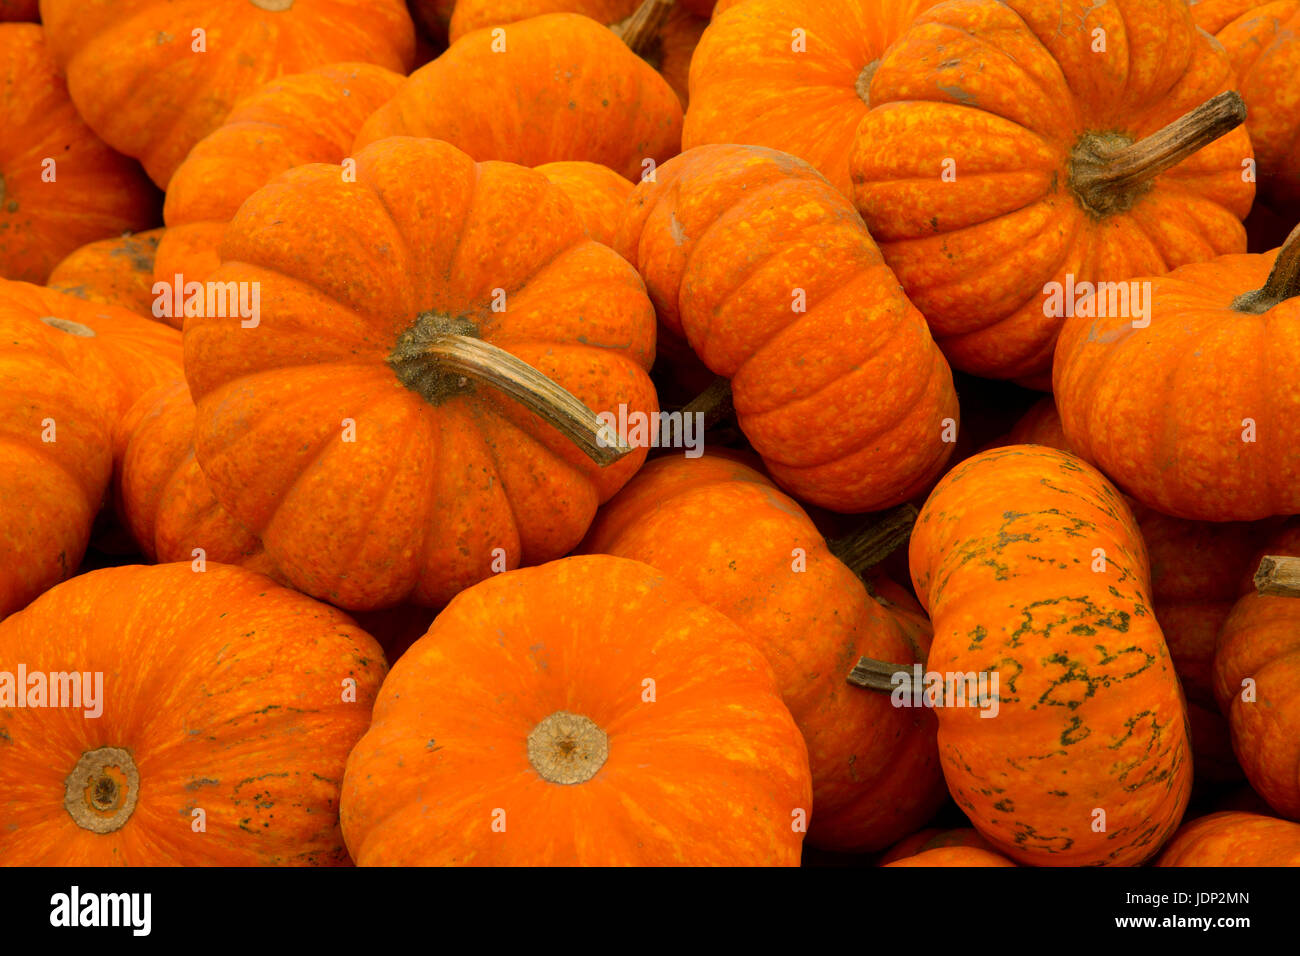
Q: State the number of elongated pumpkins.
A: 2